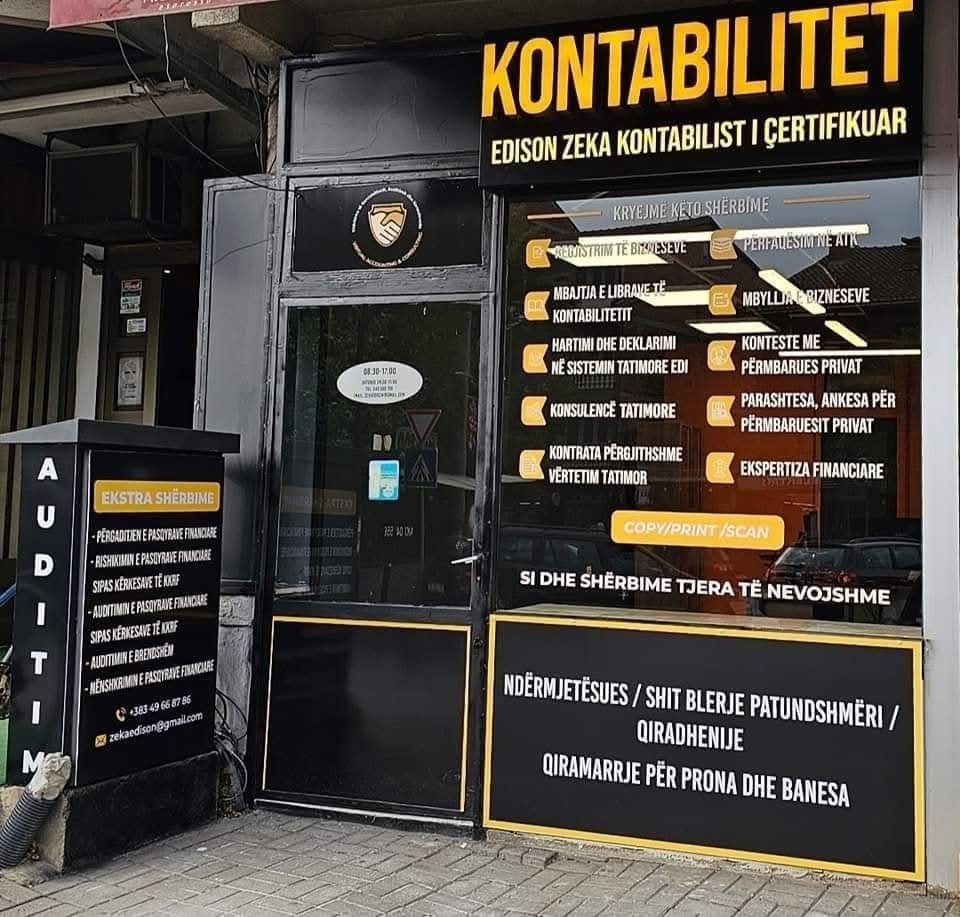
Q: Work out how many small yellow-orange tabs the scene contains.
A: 10